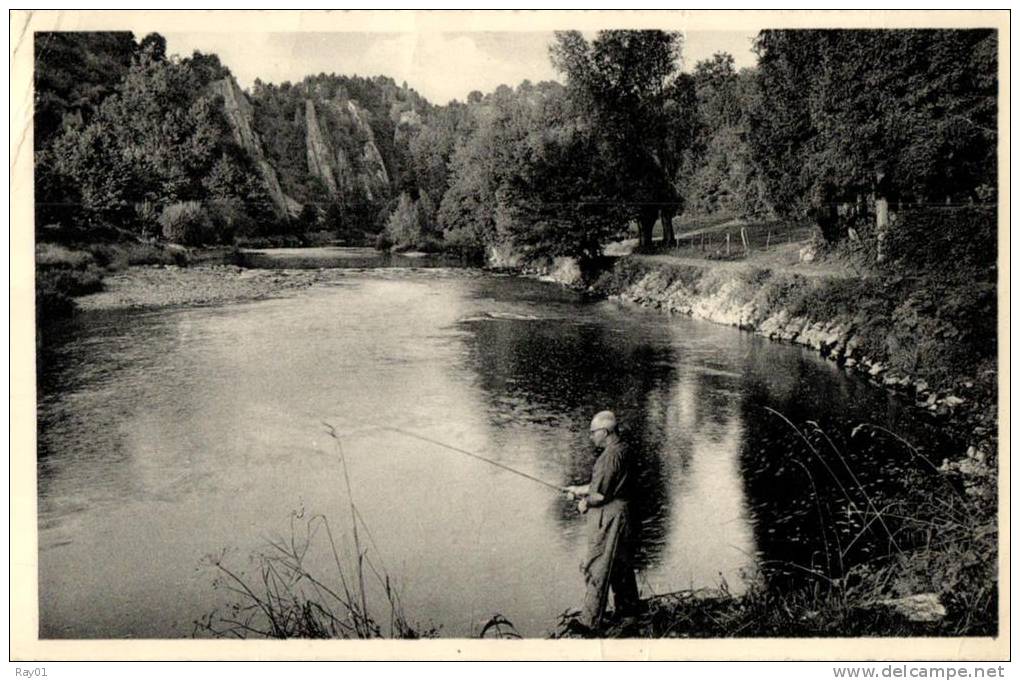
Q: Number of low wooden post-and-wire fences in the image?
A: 1